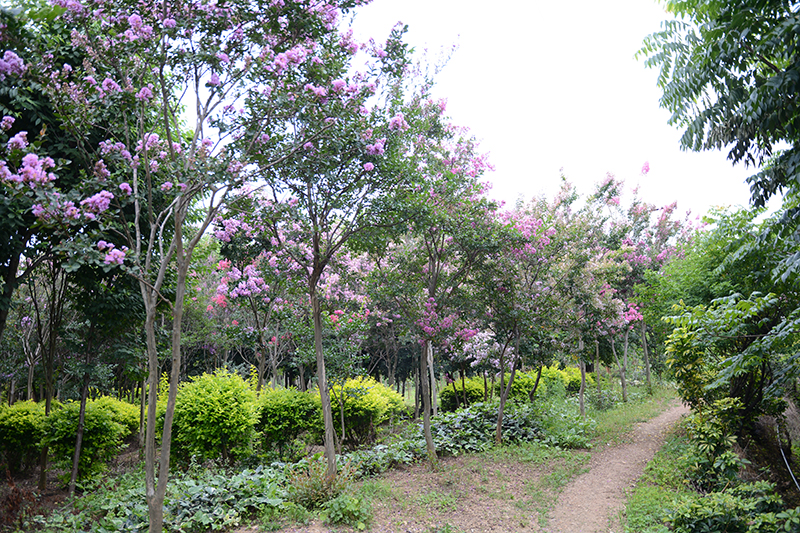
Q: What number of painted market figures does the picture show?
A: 0